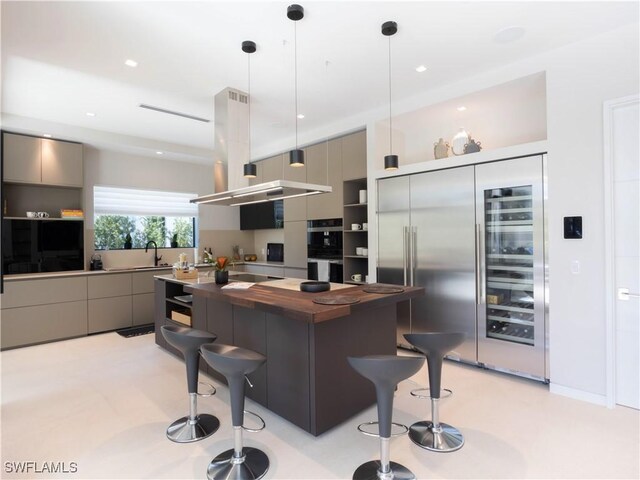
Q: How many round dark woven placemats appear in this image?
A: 2